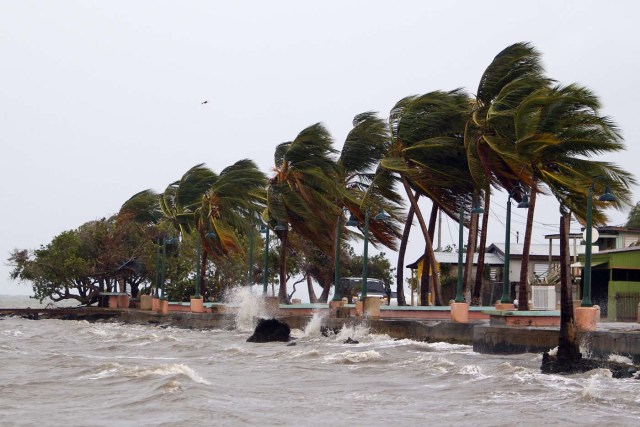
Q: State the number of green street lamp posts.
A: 10